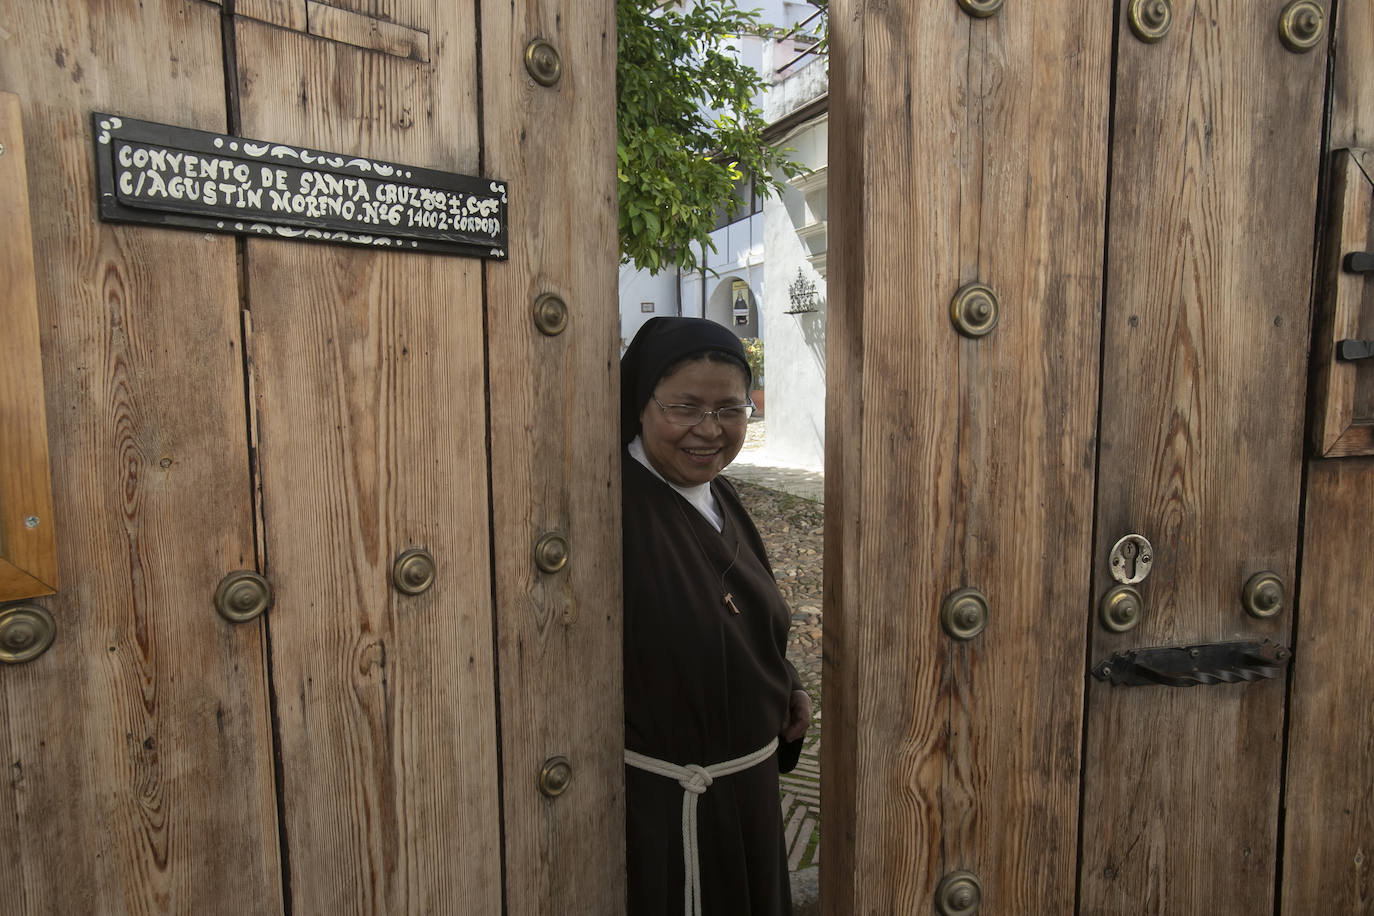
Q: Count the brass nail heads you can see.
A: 15